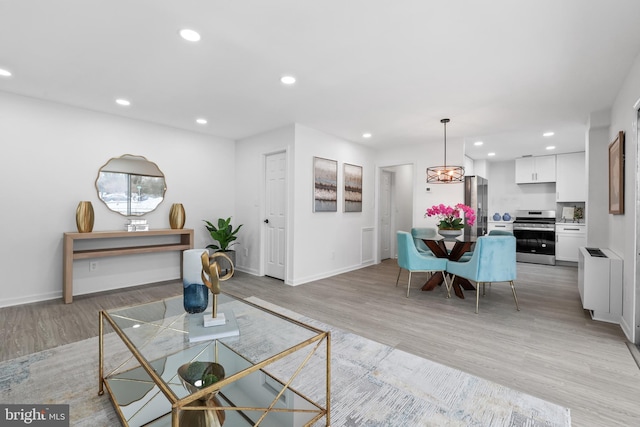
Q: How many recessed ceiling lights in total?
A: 10